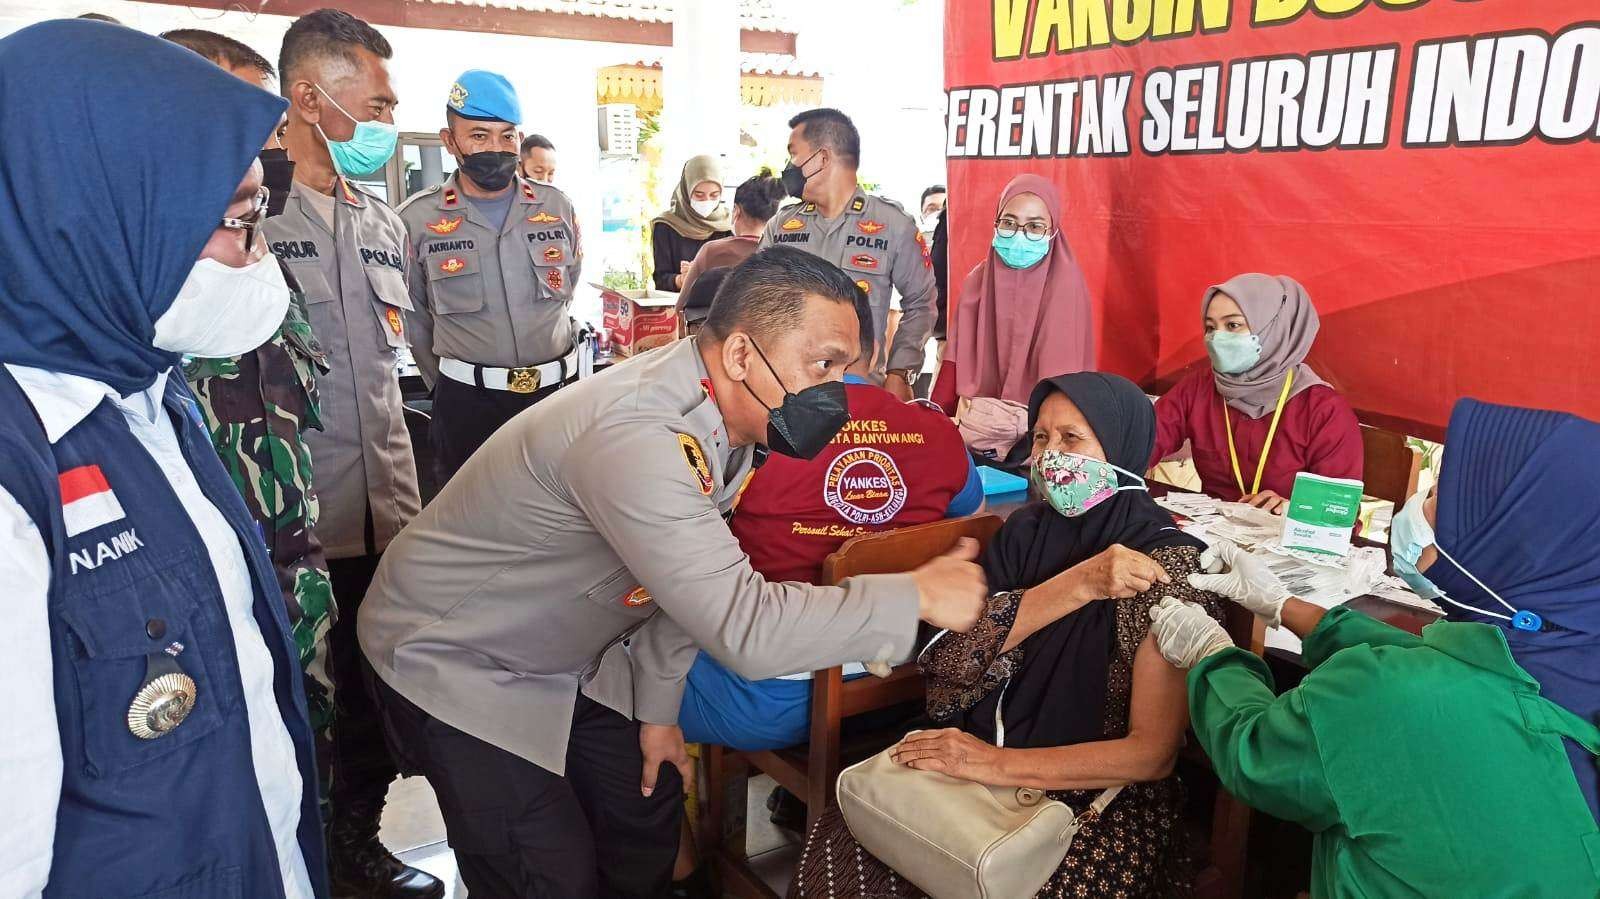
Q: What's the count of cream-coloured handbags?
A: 1